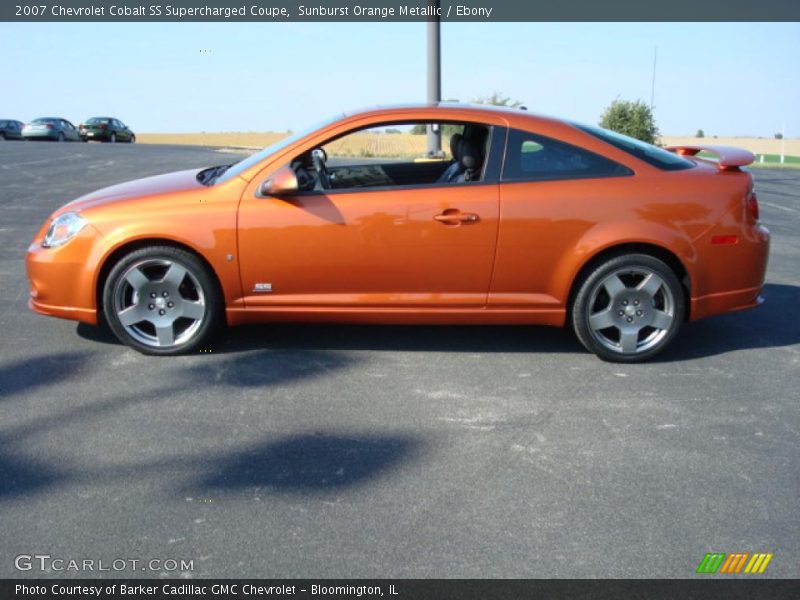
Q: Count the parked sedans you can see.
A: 3